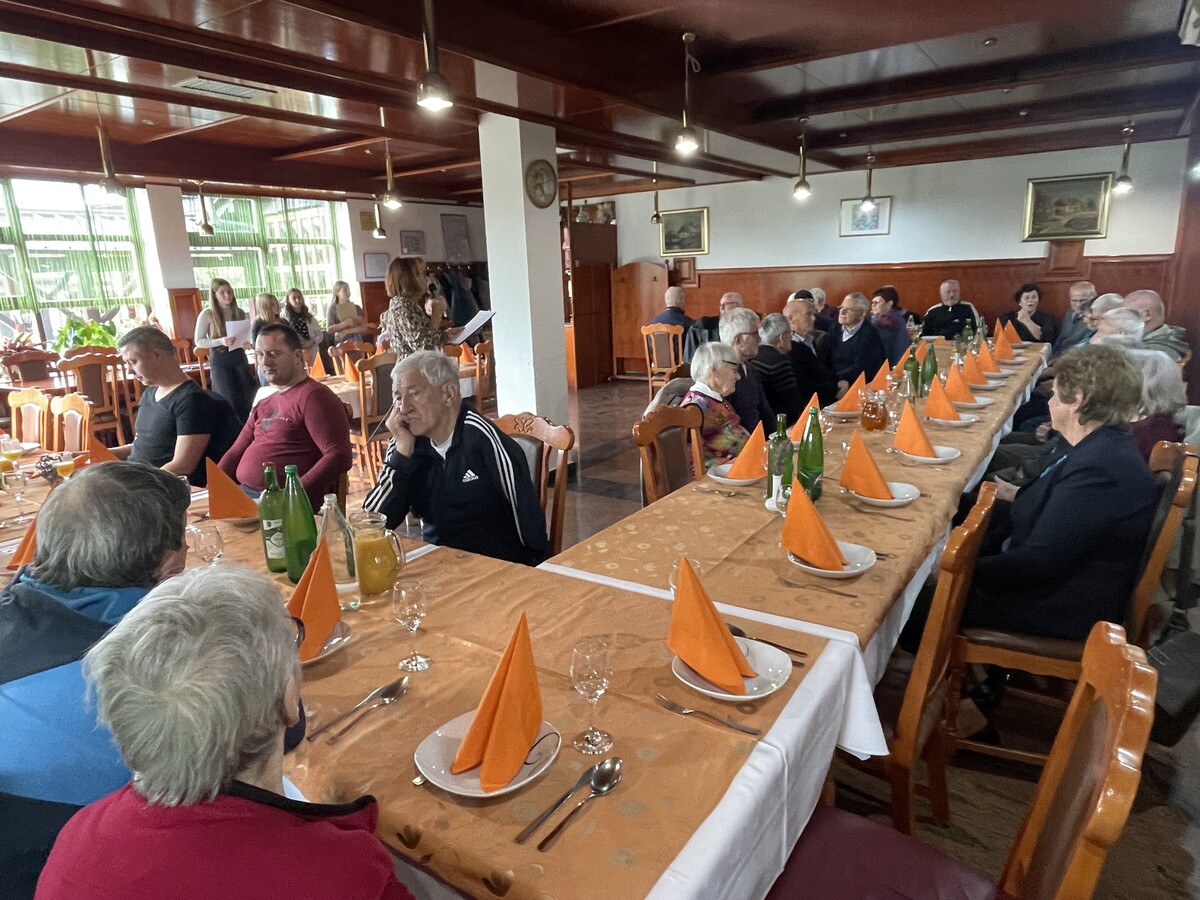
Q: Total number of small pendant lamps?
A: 10